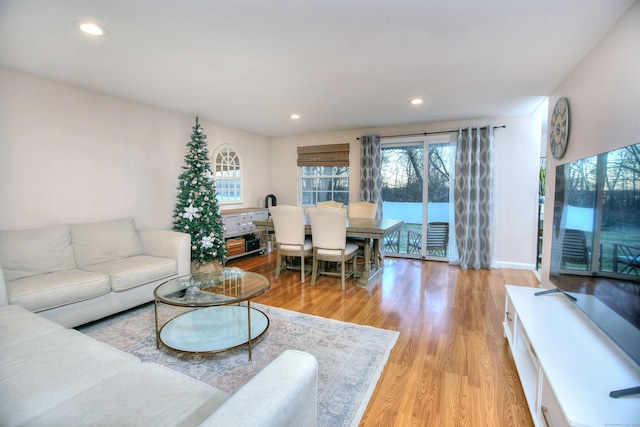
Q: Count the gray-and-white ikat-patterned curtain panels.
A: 2